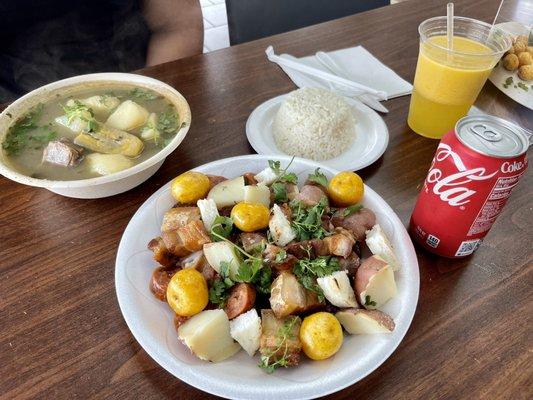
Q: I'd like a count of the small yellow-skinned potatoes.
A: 5